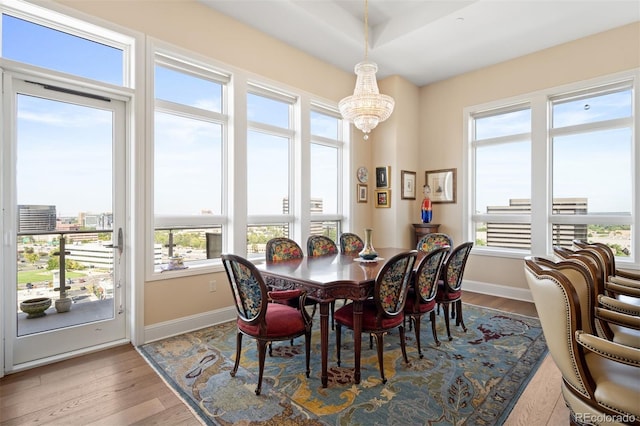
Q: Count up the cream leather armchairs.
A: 3